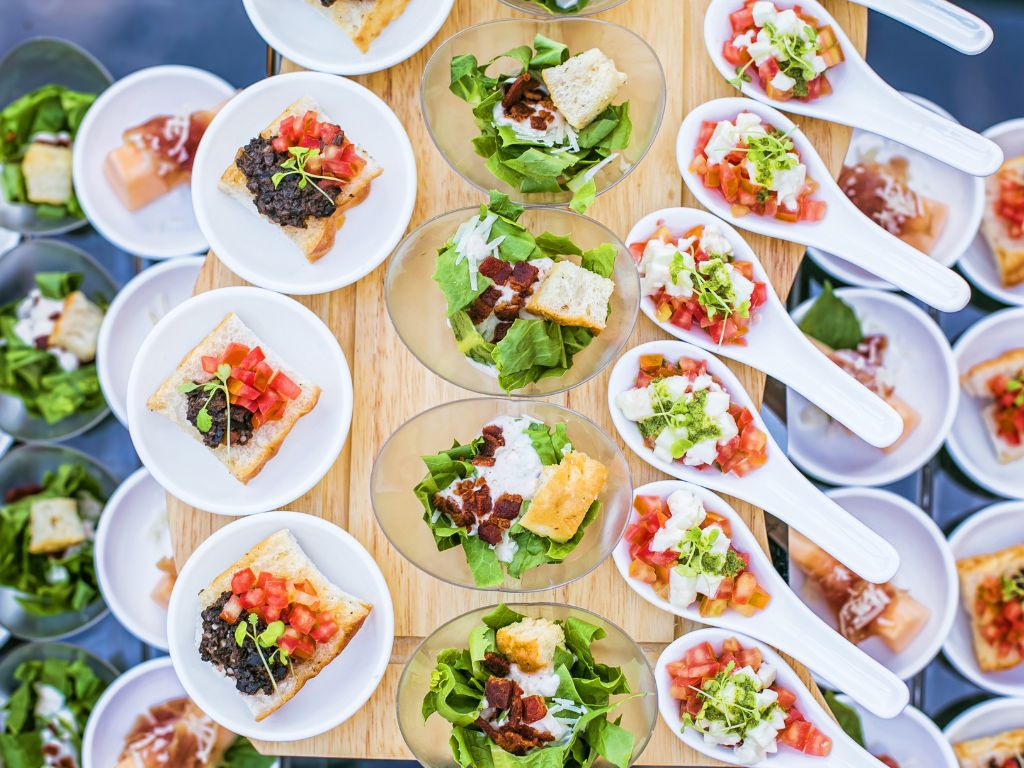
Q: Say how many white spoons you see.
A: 7